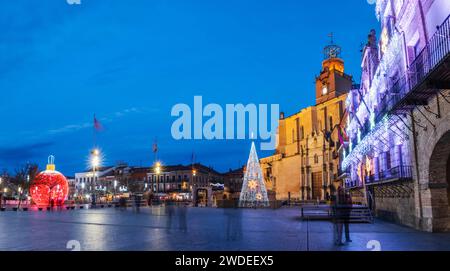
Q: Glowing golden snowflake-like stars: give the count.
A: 2